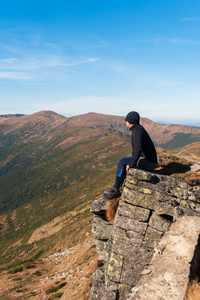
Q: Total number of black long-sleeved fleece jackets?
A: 1